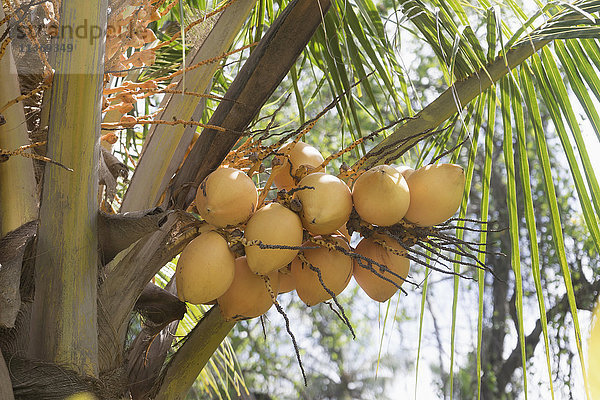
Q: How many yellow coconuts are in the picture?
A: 12